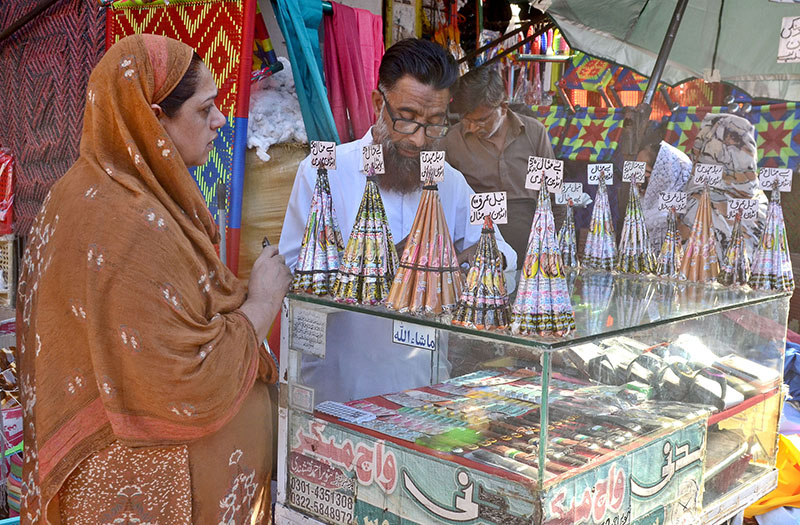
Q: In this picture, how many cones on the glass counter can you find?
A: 12